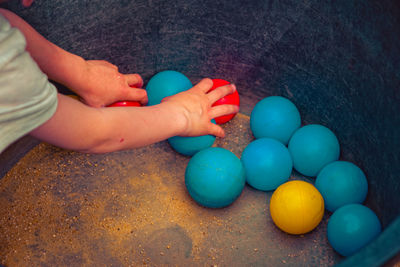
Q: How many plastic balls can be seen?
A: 11